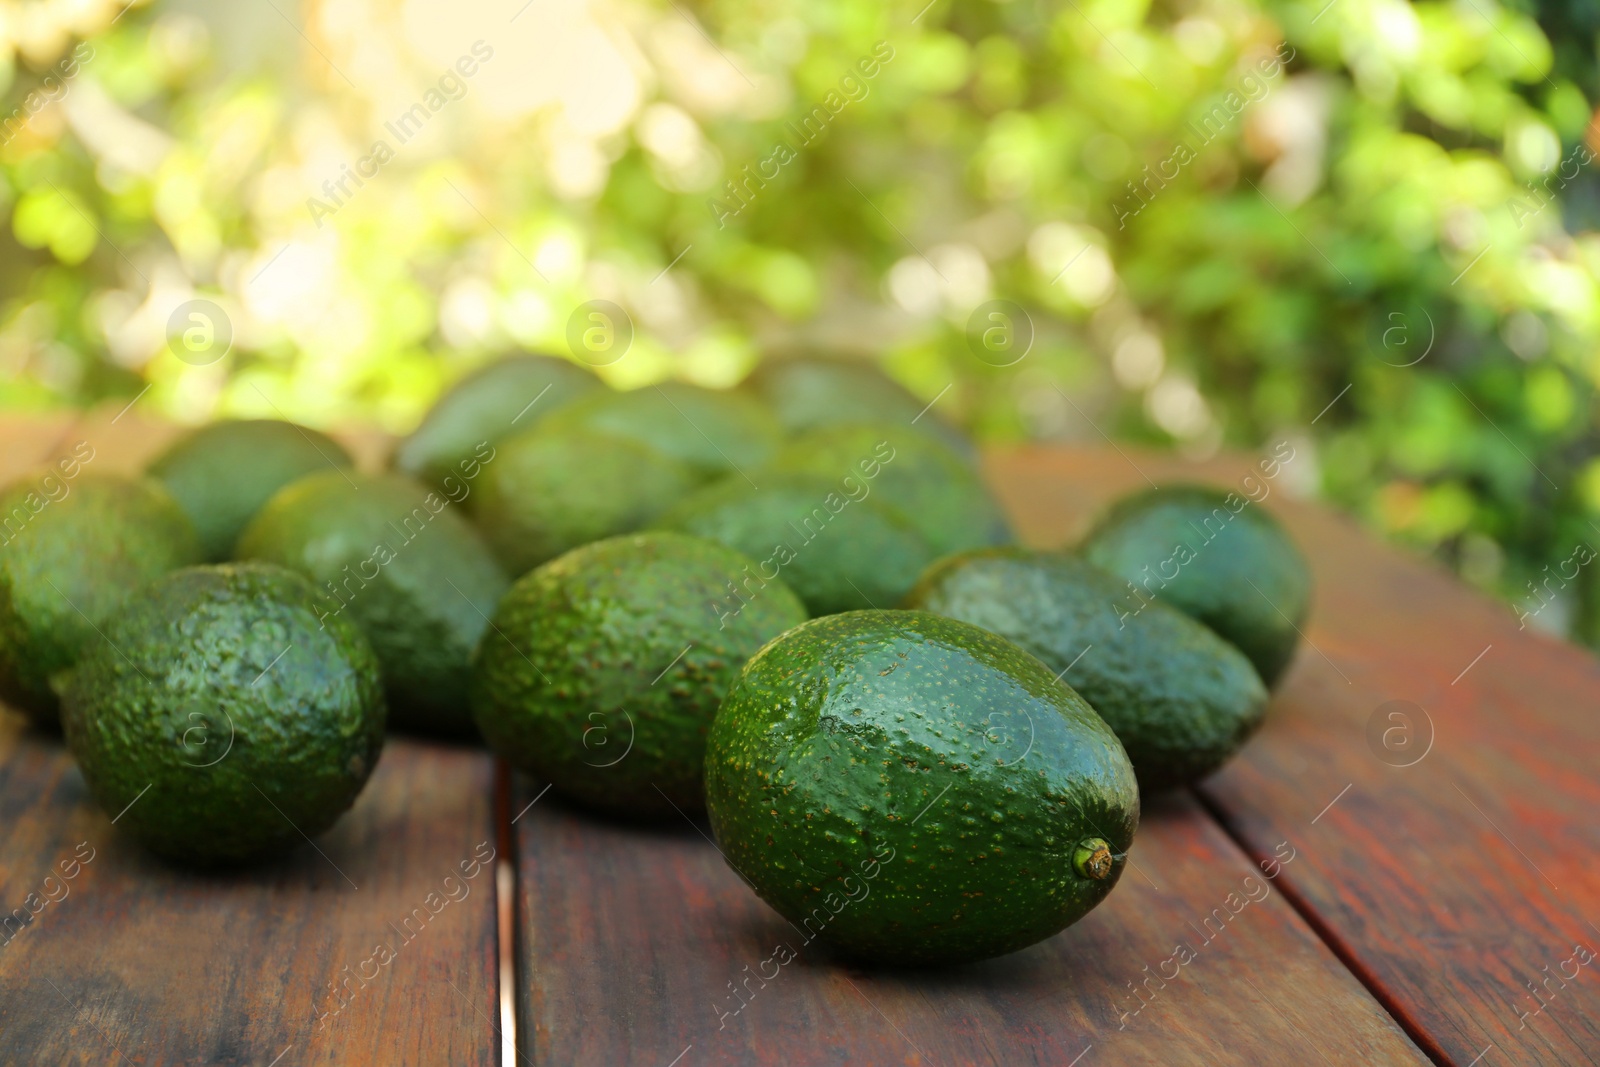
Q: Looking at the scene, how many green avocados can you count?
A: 14